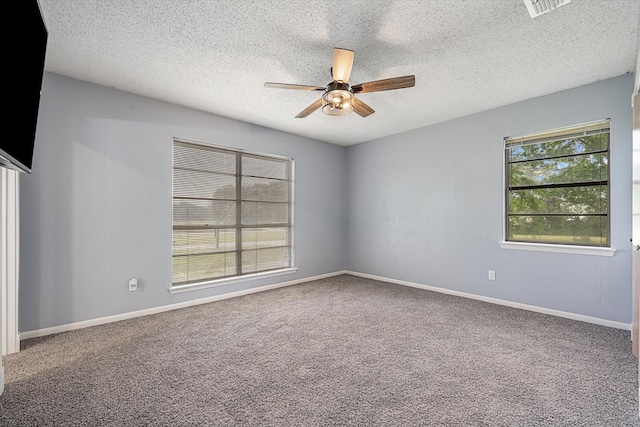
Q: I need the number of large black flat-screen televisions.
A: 1